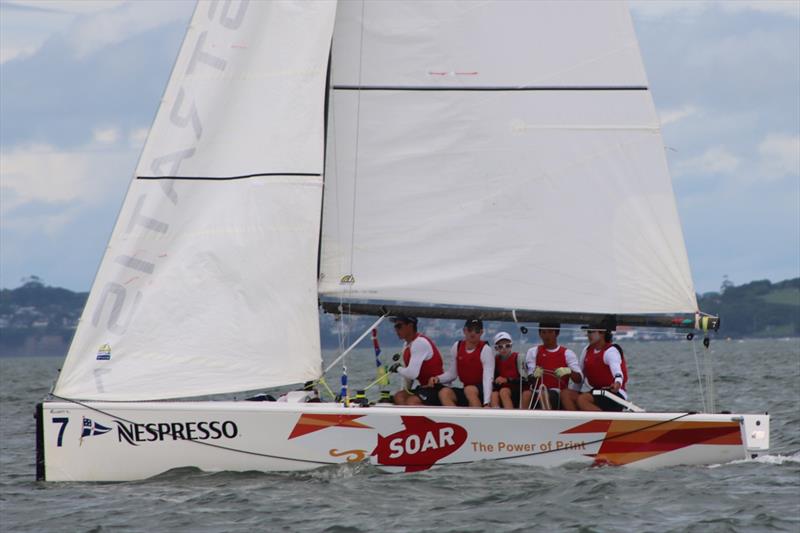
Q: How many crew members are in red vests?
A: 5